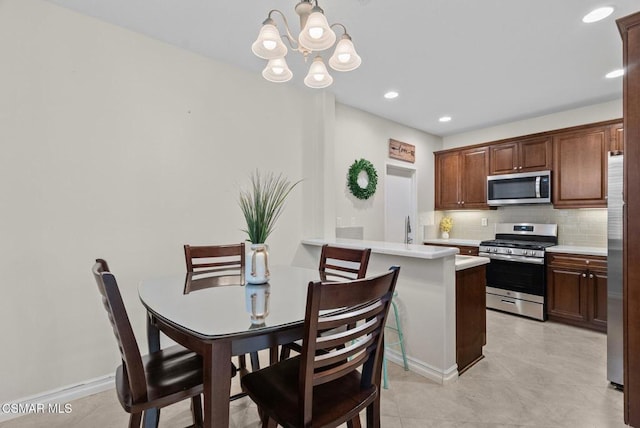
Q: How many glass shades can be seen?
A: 5